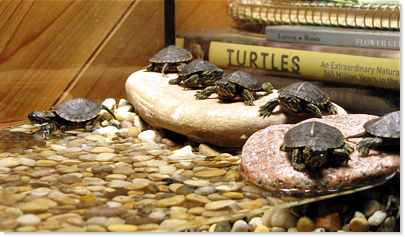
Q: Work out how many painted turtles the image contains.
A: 7